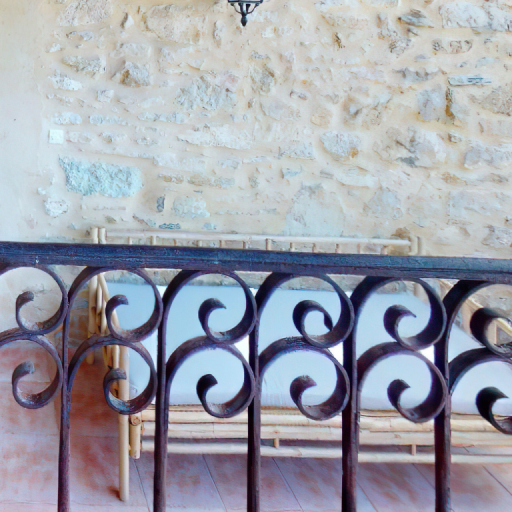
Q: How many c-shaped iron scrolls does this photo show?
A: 12